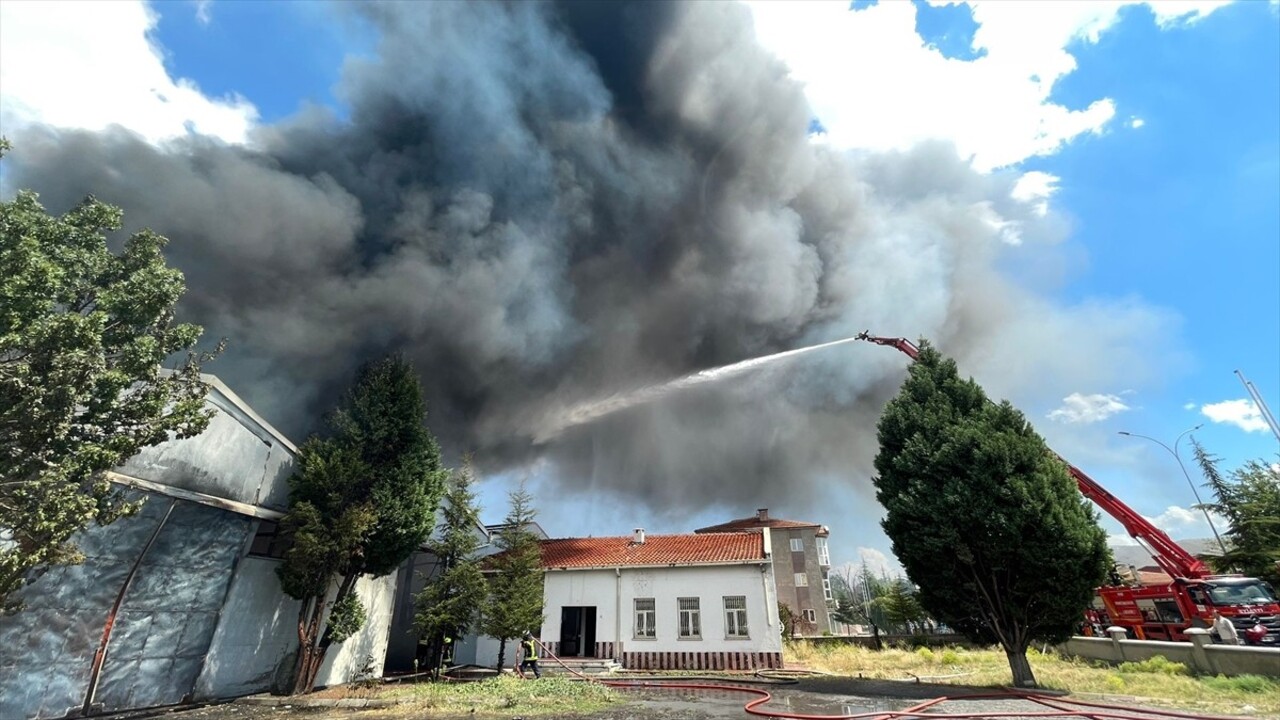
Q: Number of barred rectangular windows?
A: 3